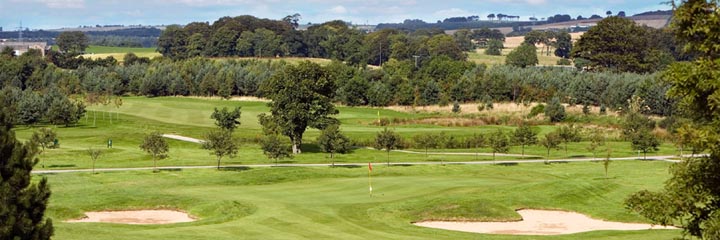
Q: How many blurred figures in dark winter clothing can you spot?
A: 0